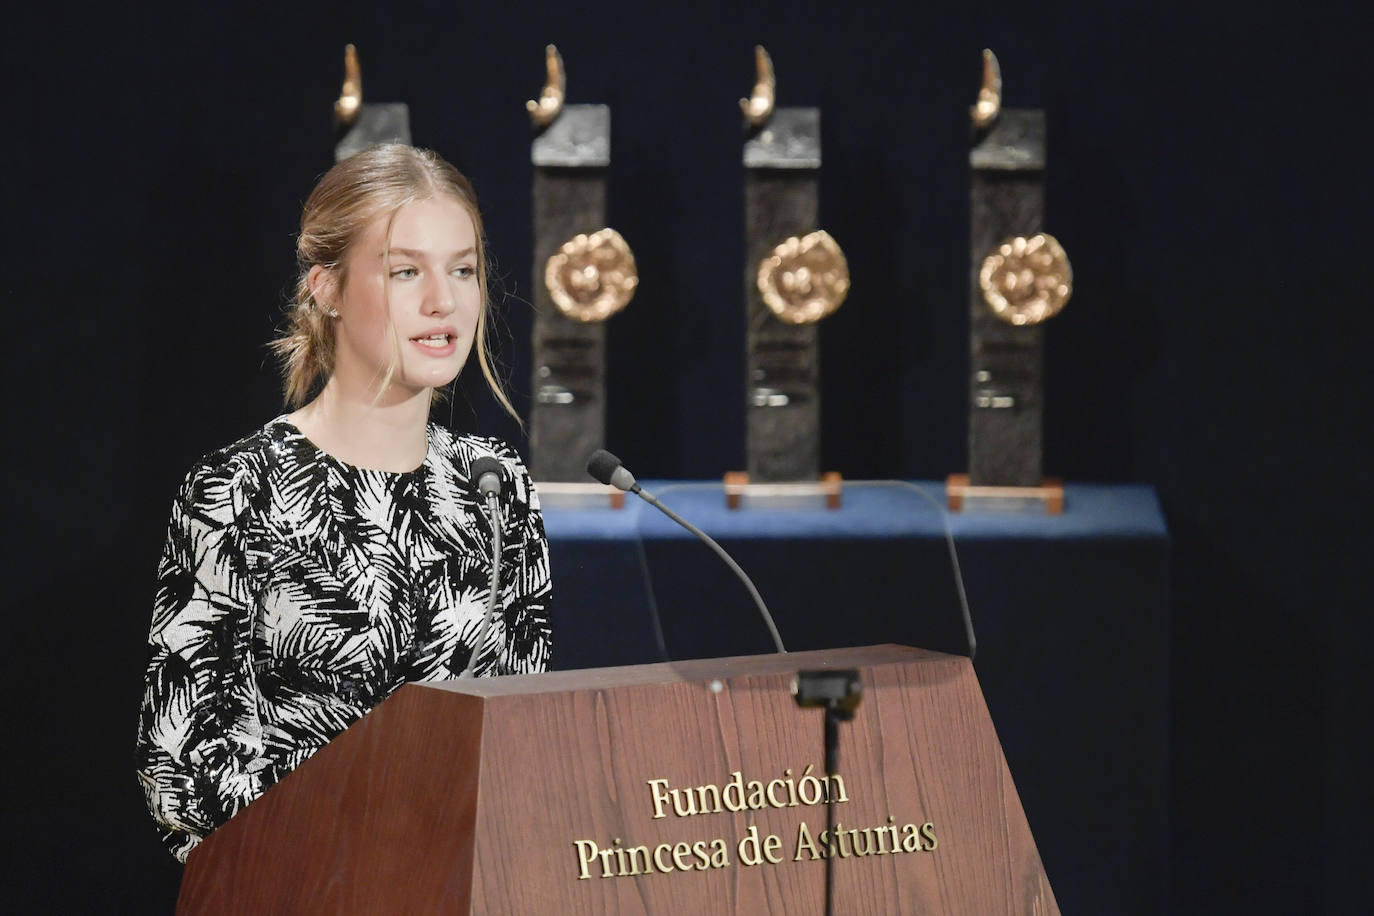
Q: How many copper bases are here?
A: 3